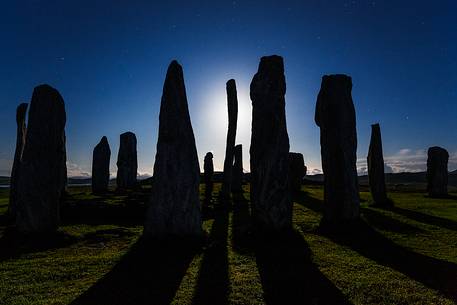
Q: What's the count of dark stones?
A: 13